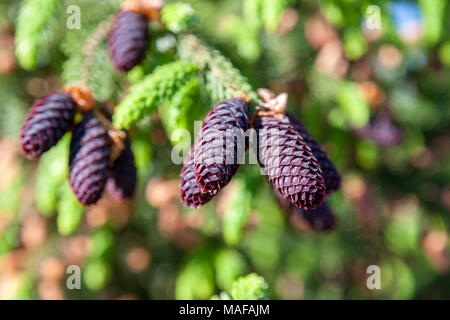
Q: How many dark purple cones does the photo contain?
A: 9